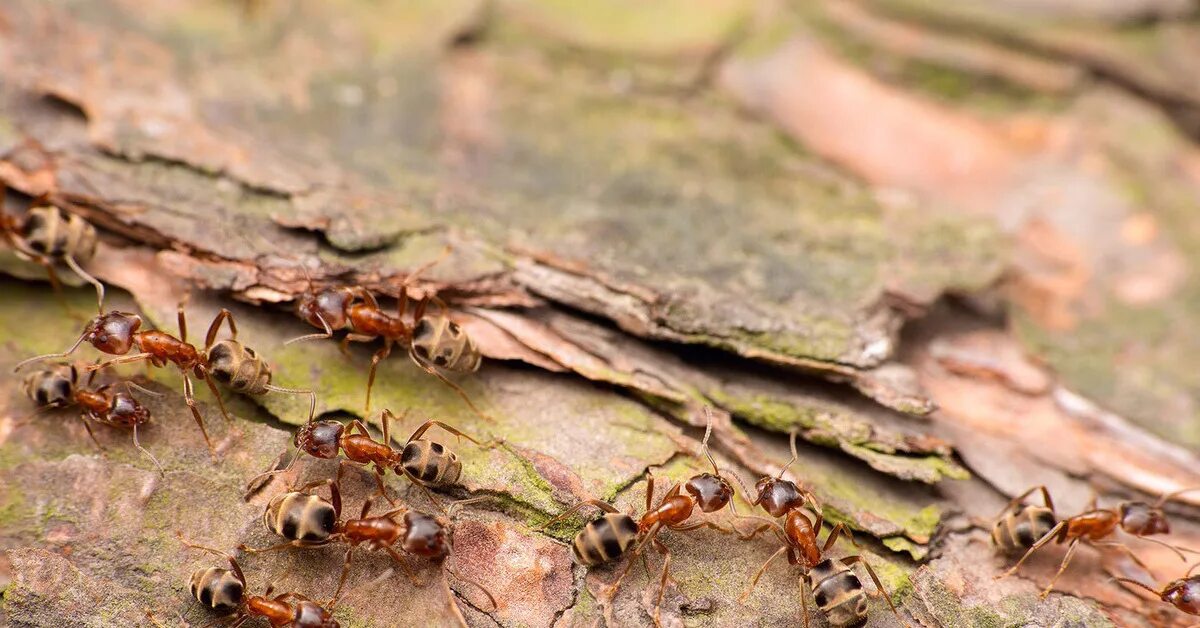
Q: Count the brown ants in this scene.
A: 11